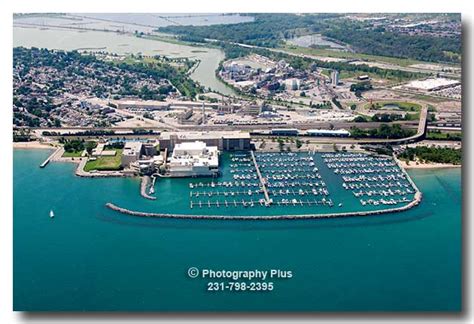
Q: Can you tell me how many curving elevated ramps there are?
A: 1